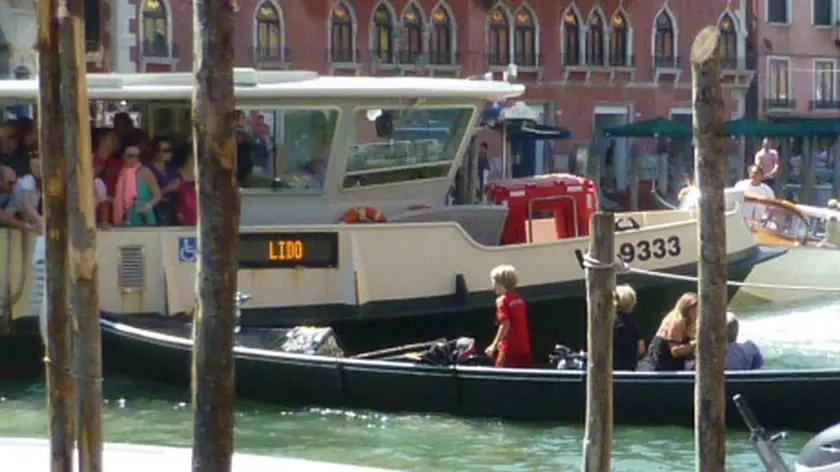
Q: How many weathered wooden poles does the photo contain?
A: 5